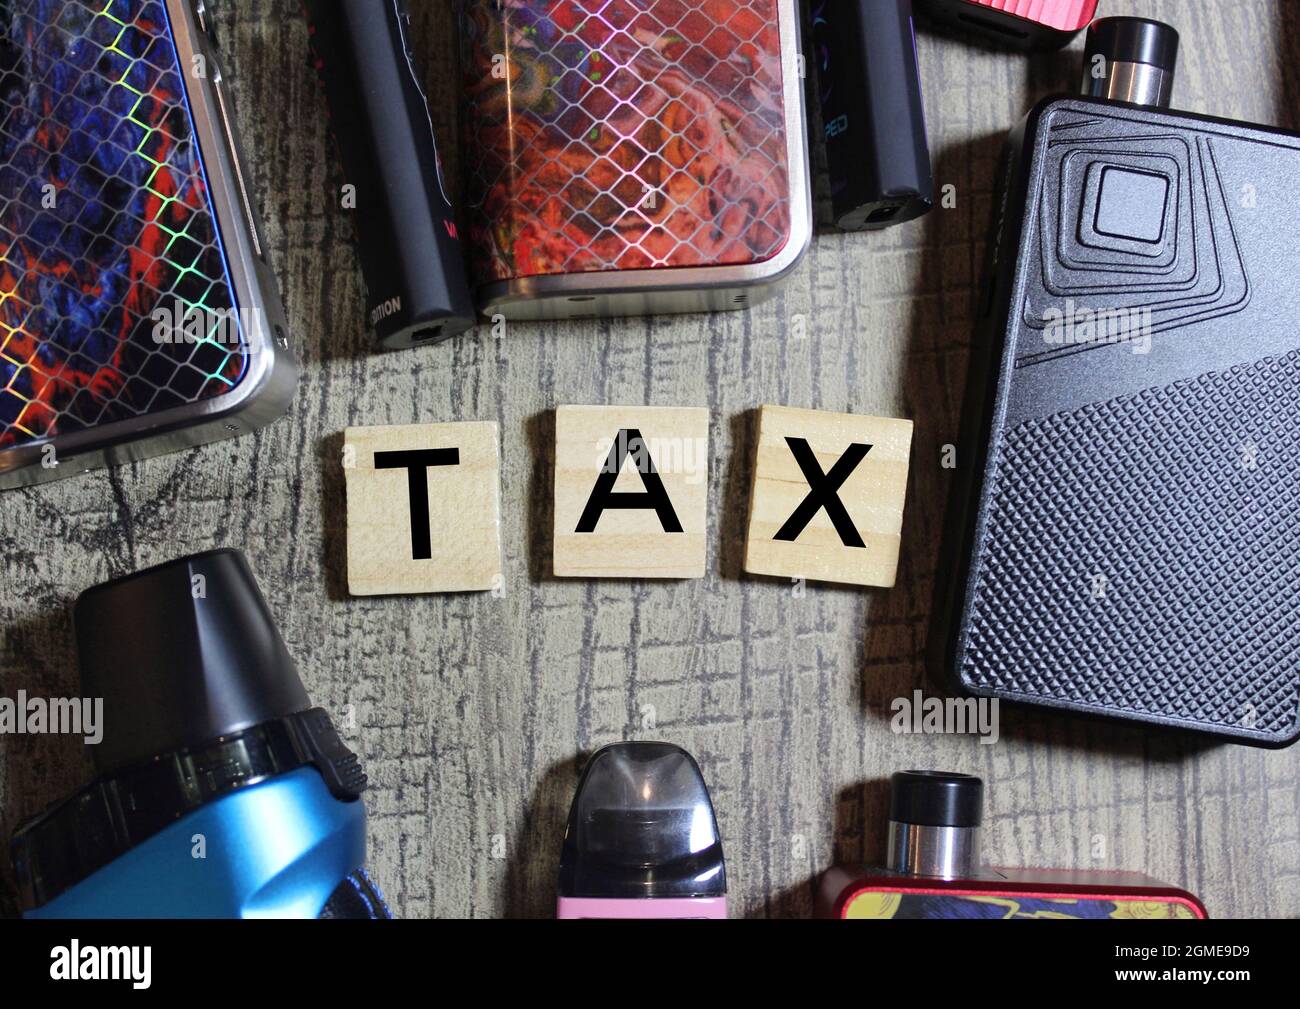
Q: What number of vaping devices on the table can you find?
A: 9